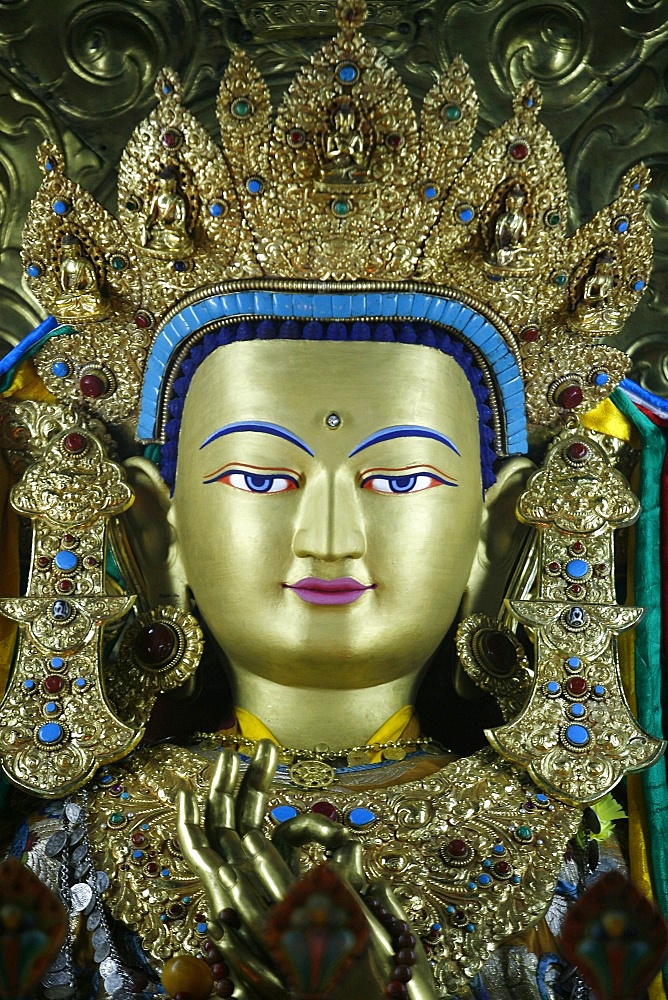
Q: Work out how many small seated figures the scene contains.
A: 5